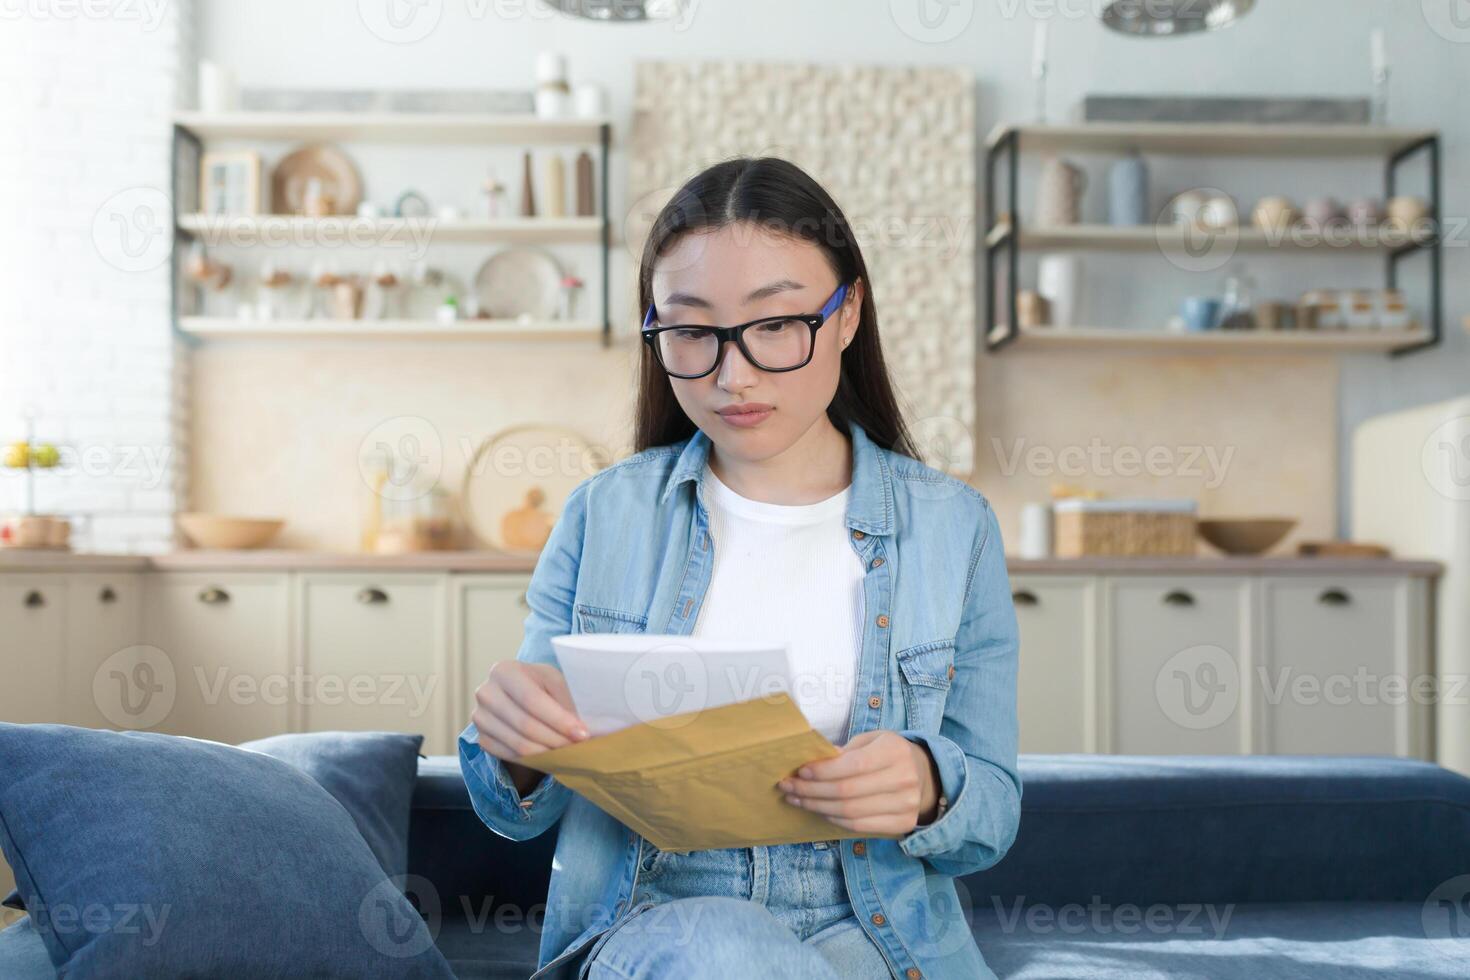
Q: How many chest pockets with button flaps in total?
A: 2